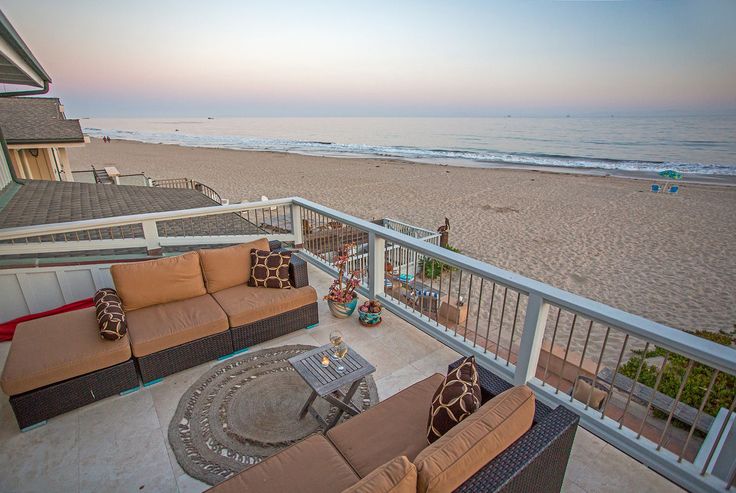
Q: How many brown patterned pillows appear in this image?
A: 3